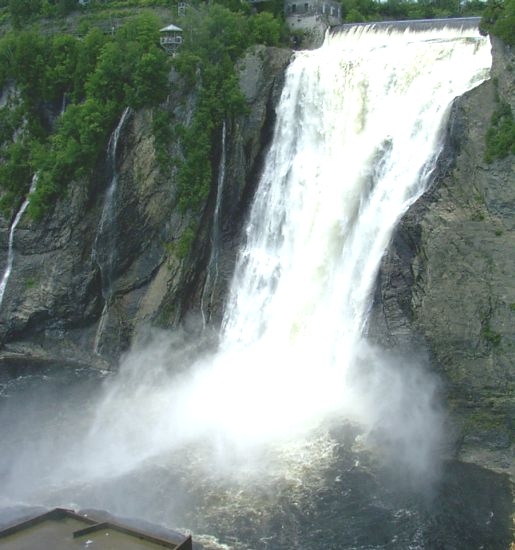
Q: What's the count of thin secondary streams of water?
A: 3